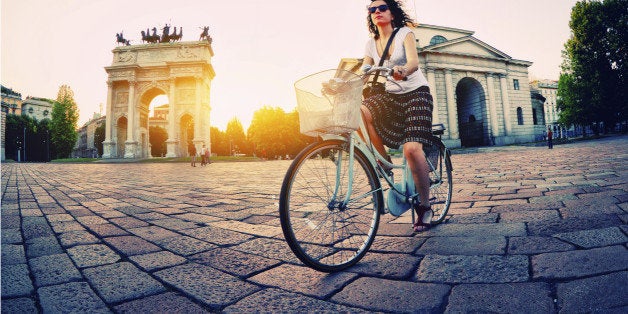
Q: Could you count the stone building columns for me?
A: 8